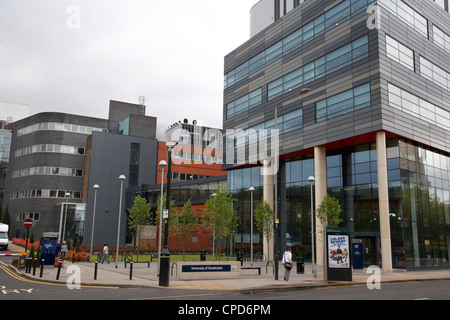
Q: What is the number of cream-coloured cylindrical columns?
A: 3